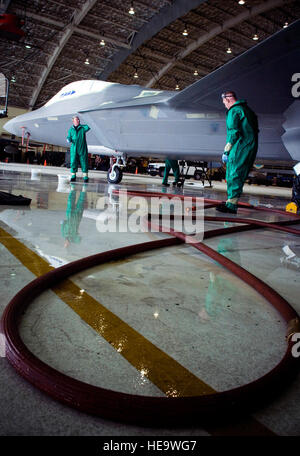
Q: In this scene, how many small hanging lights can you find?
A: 13